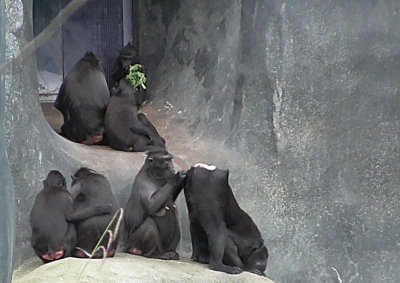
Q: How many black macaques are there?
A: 7